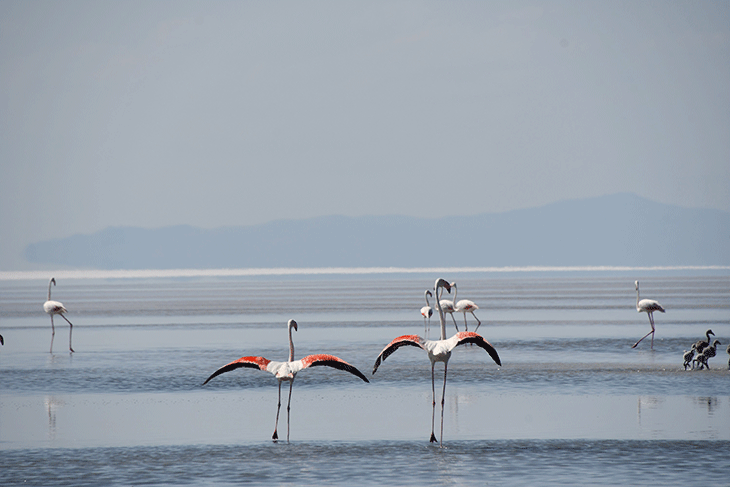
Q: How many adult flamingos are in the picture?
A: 7